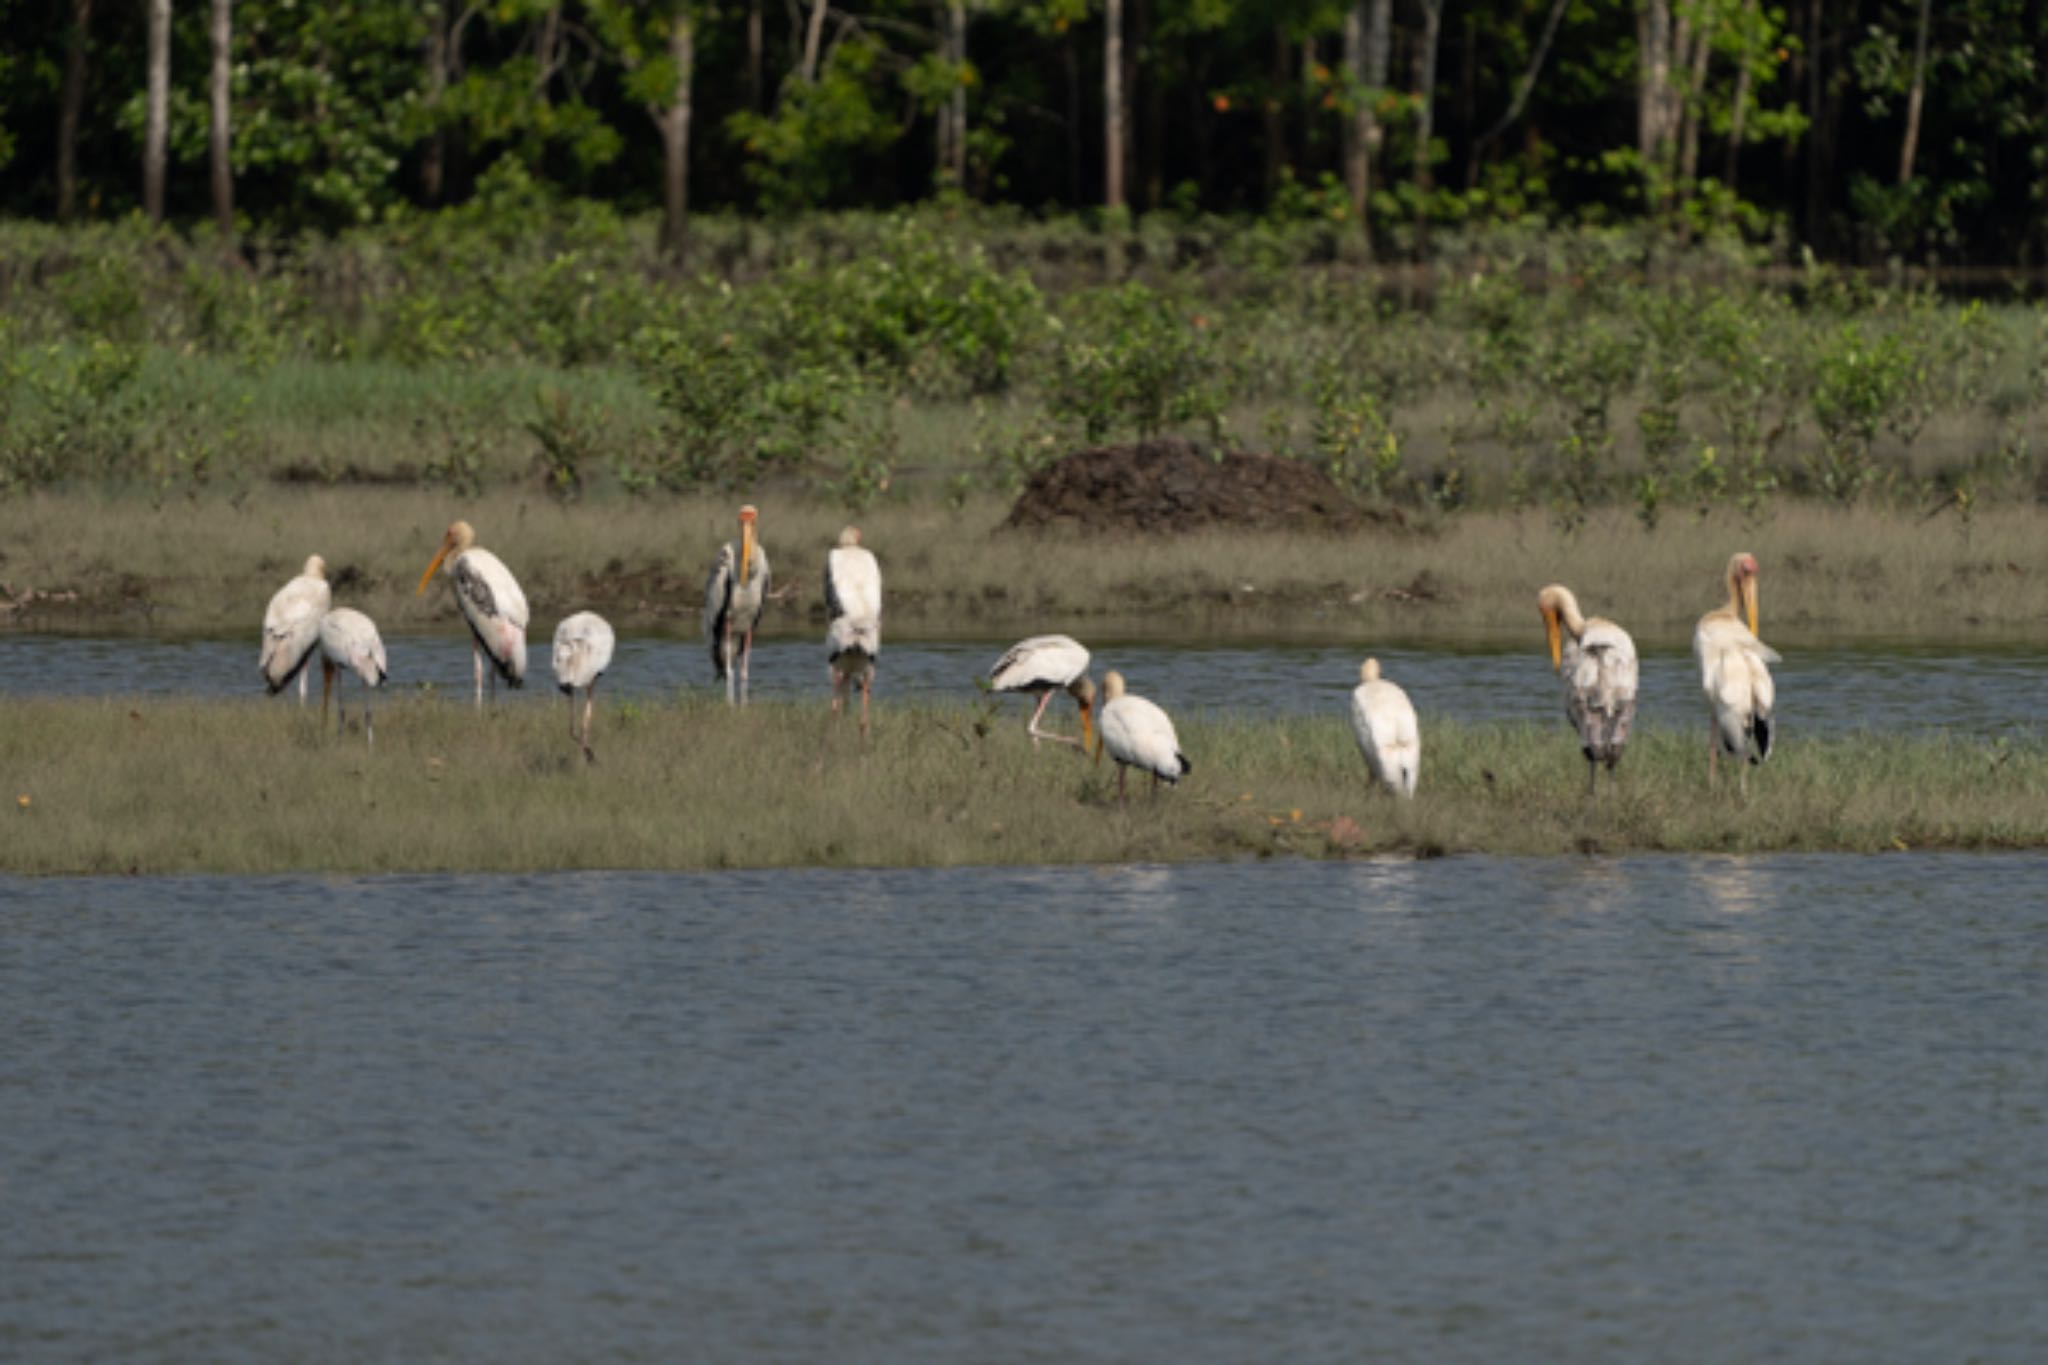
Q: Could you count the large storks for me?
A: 11